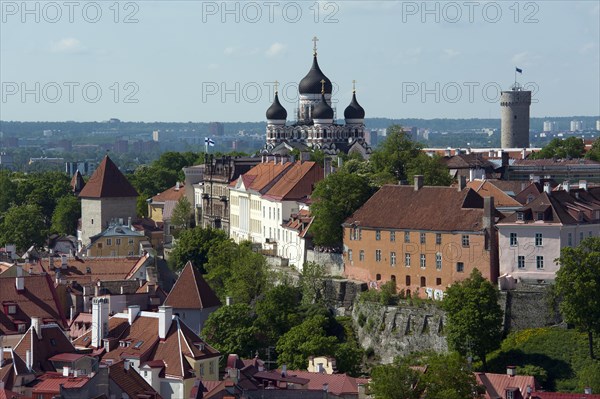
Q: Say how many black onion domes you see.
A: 4